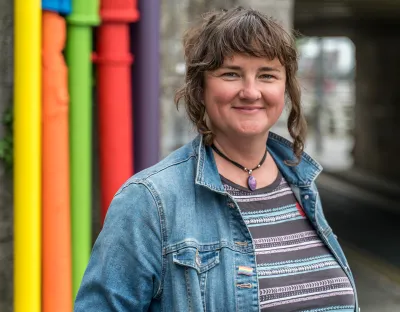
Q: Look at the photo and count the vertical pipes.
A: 5